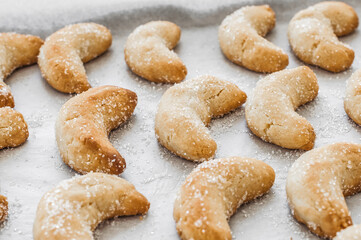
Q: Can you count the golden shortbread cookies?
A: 15